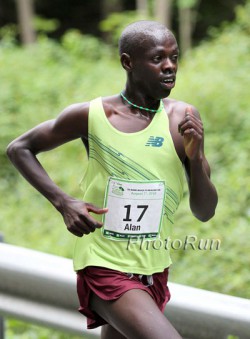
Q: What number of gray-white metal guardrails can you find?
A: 1